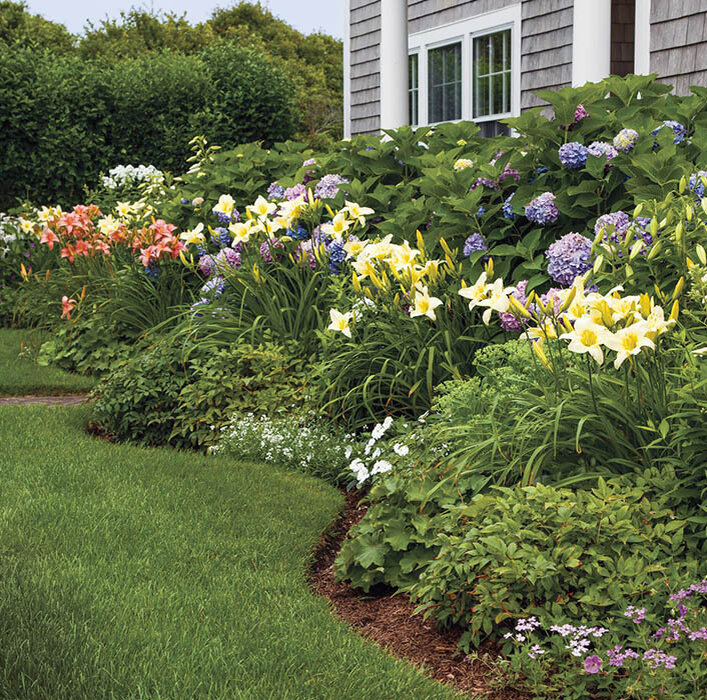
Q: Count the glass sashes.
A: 3